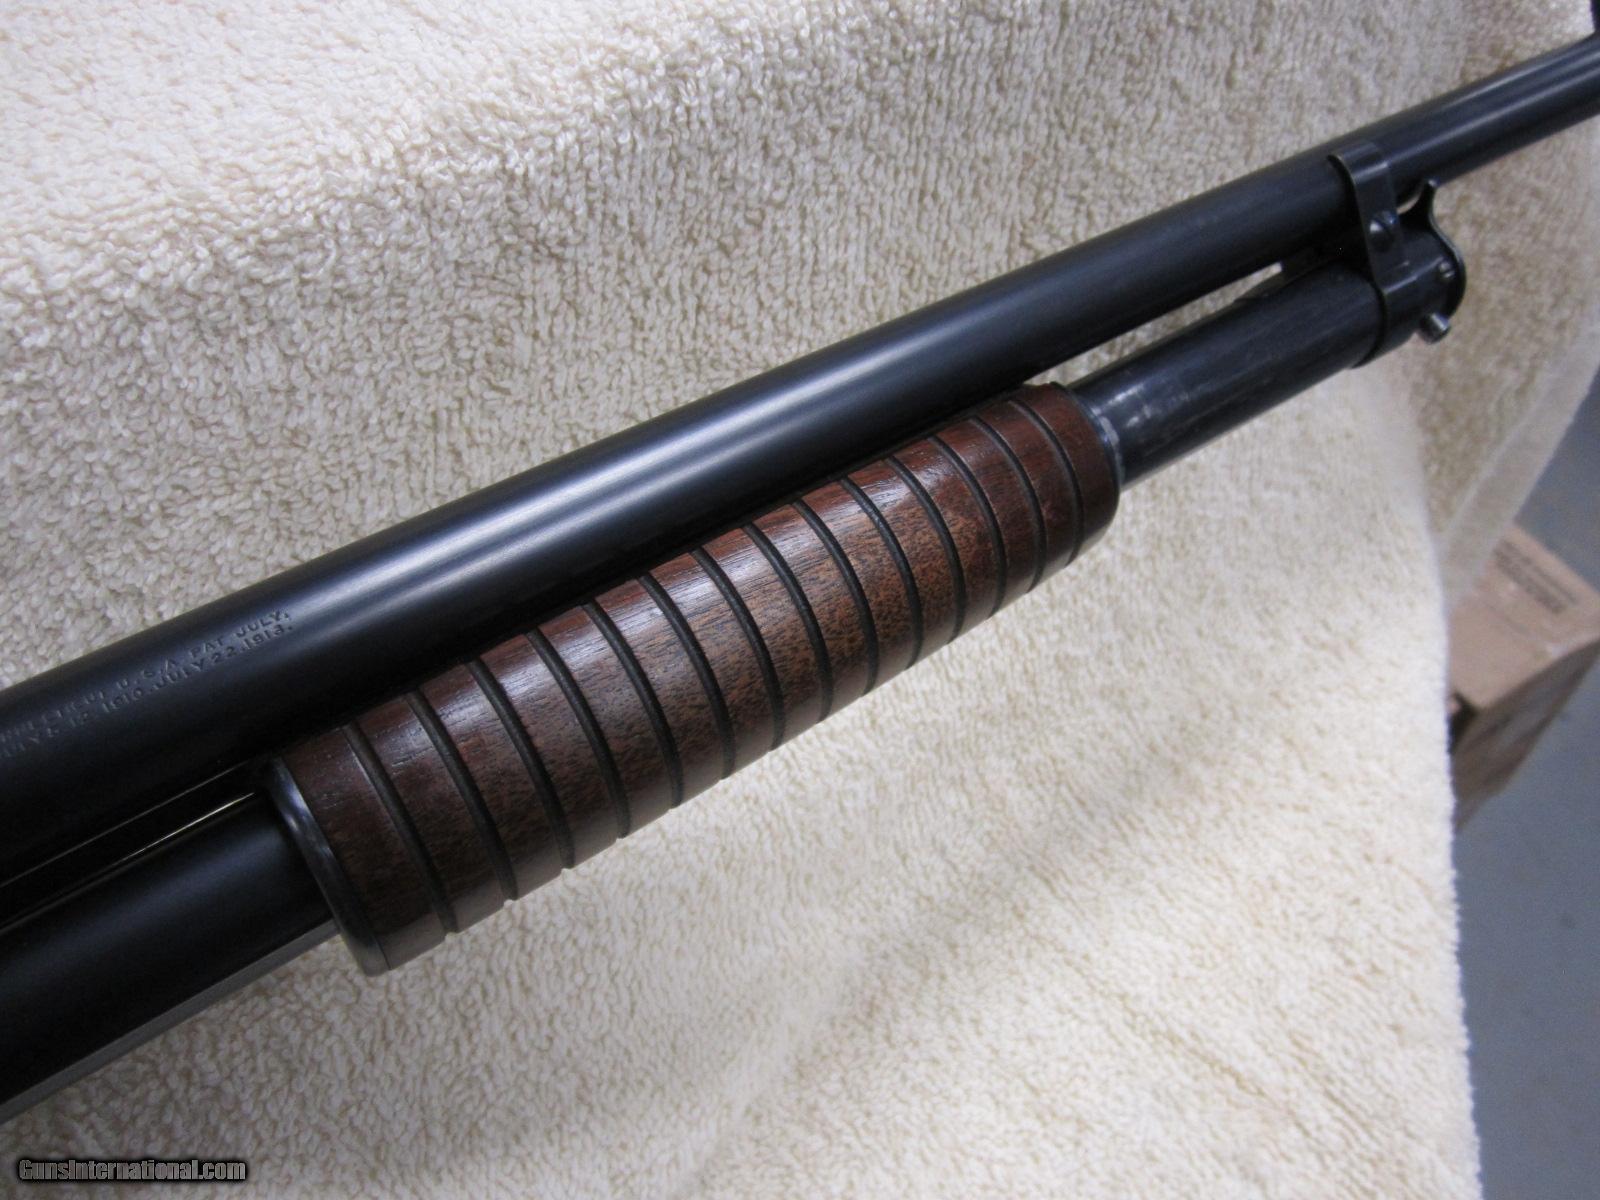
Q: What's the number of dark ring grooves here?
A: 14